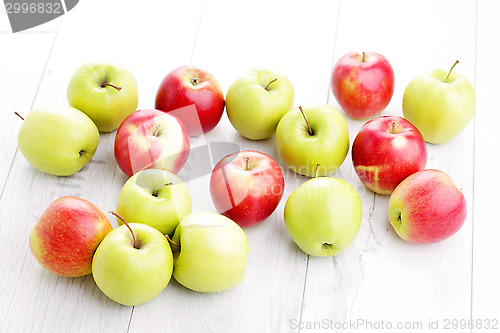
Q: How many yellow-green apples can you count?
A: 9